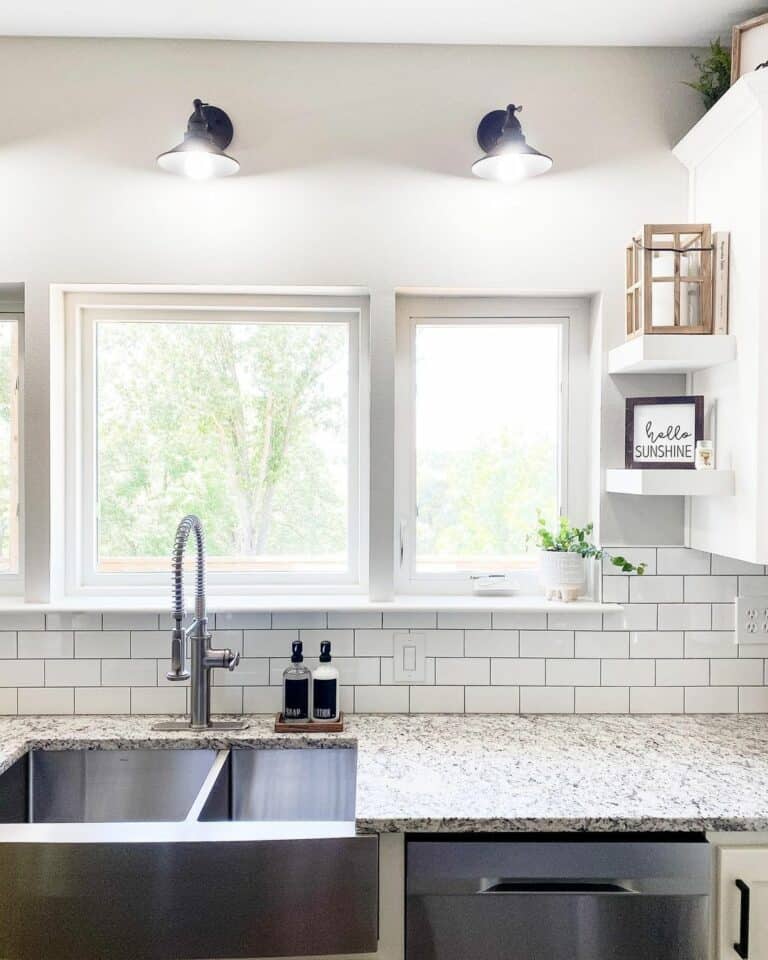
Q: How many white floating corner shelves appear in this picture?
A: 2